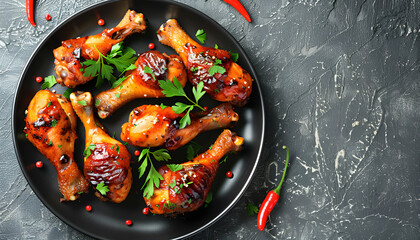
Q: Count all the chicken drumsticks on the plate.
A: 7